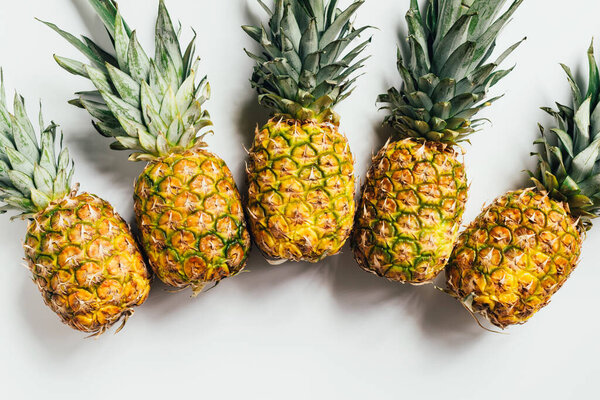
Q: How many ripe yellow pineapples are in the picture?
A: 5